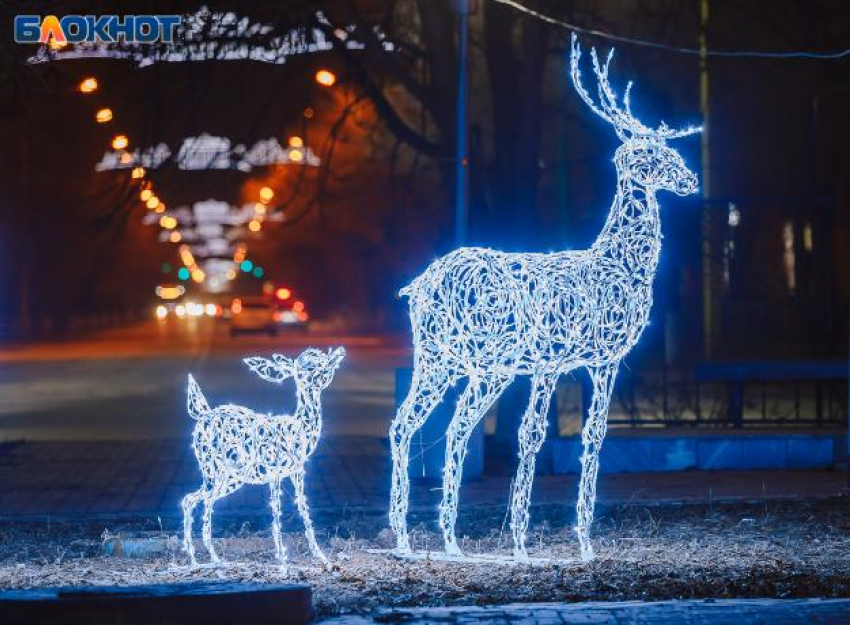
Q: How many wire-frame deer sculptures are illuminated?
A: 2